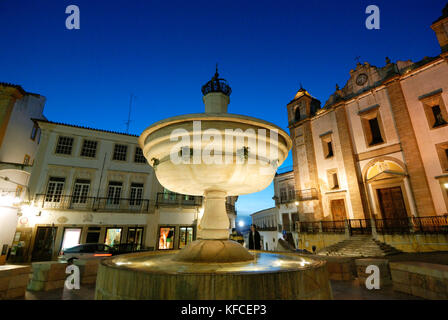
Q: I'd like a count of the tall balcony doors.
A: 4